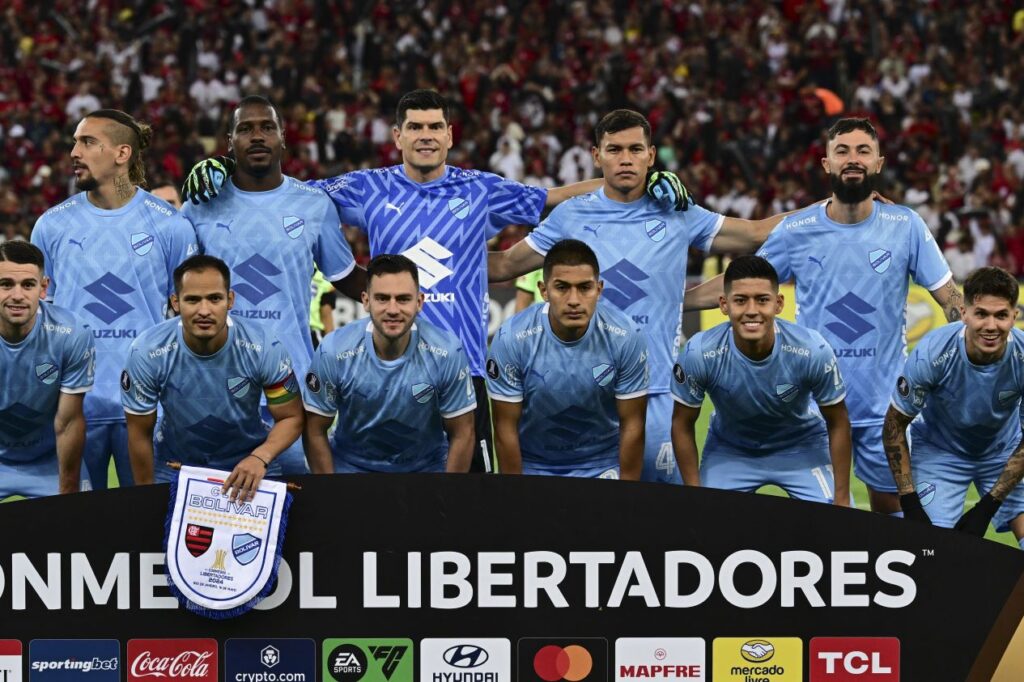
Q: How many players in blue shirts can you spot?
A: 11